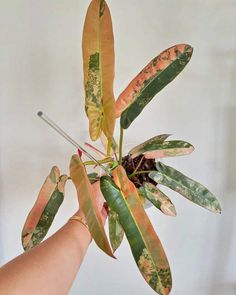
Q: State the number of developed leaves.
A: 10